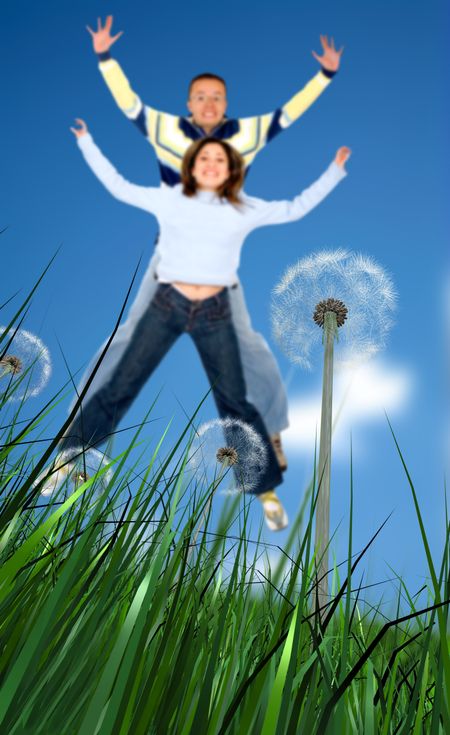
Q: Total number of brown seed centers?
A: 4